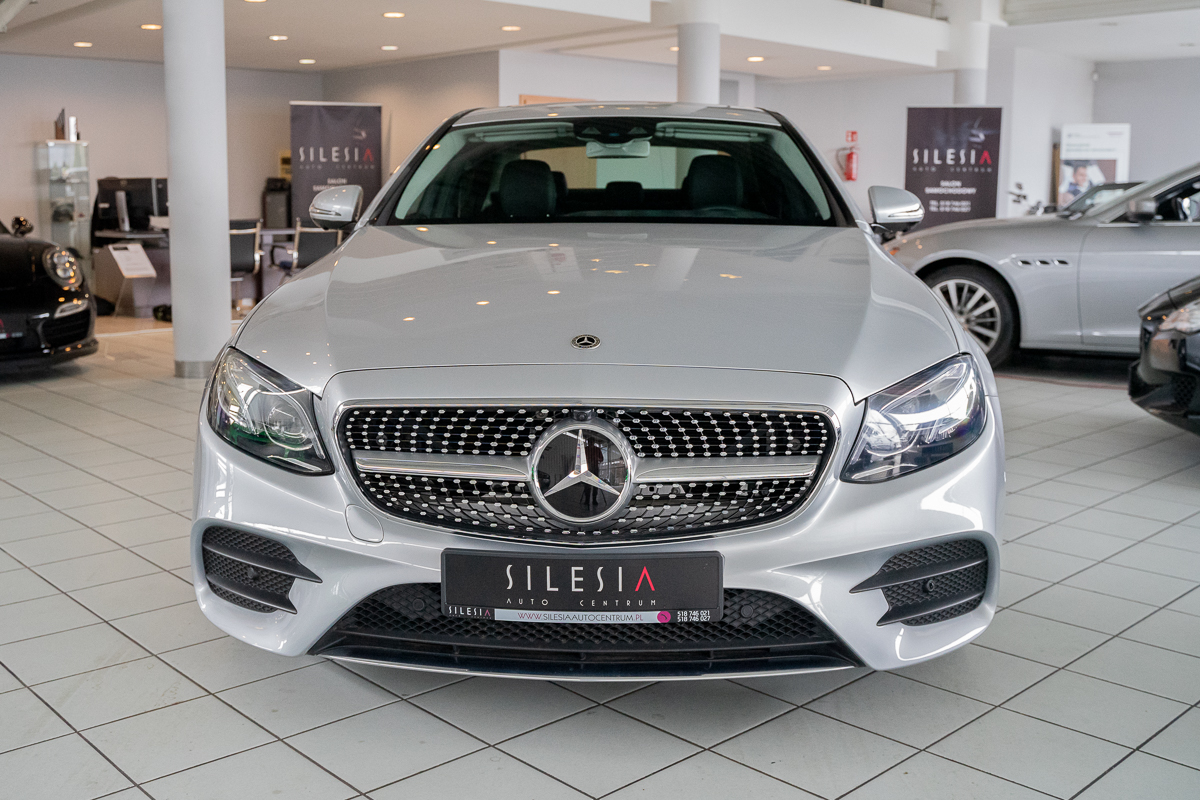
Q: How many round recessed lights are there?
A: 11